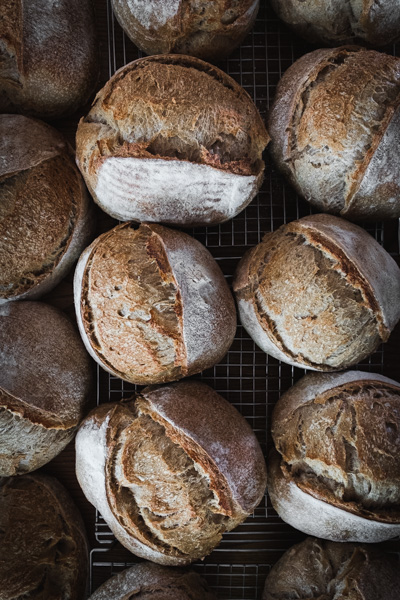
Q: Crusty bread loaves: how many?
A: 14